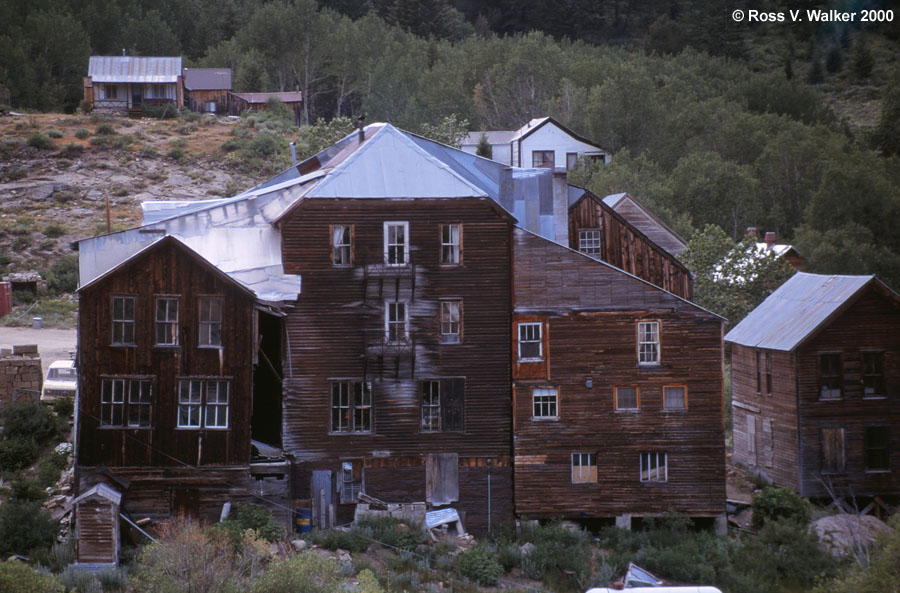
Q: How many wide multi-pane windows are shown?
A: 4